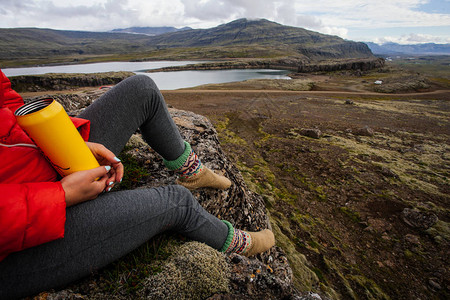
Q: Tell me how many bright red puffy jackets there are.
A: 1